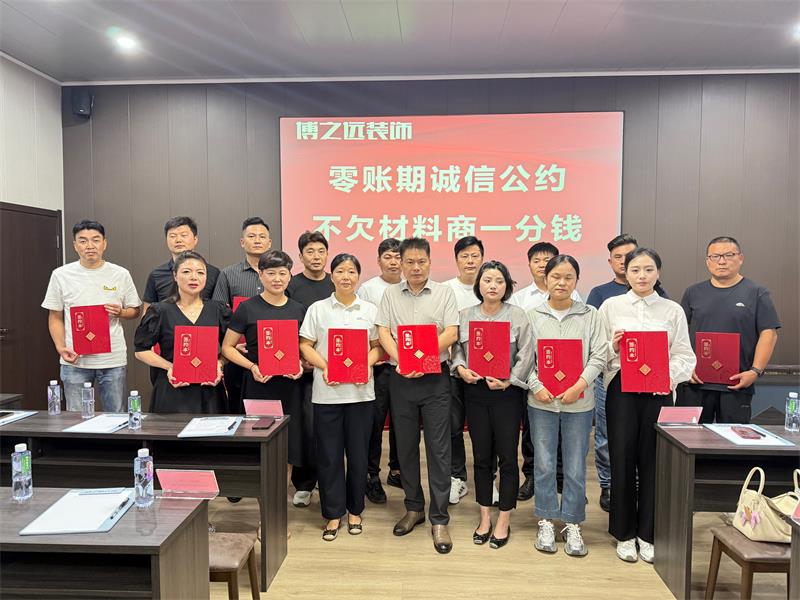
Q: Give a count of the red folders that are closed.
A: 9